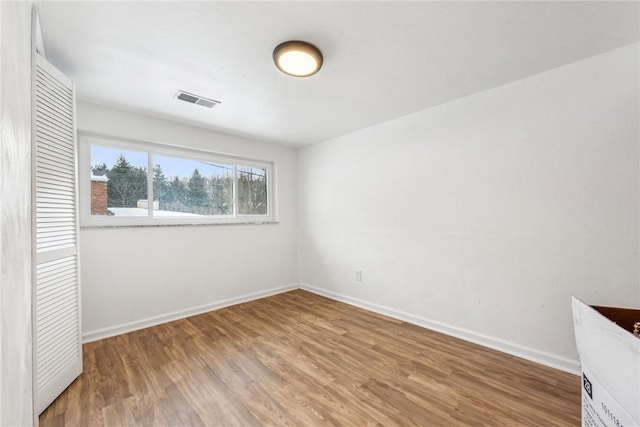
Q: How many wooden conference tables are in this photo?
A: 0